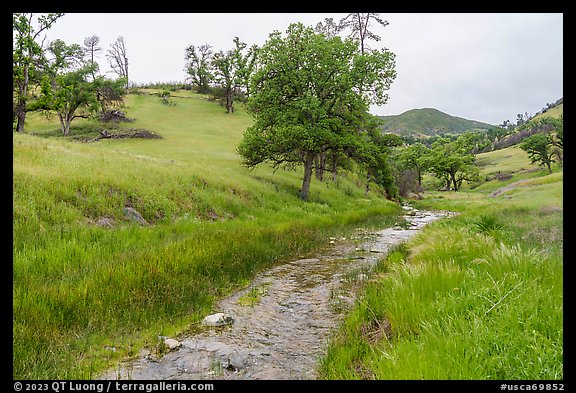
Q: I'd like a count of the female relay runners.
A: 0